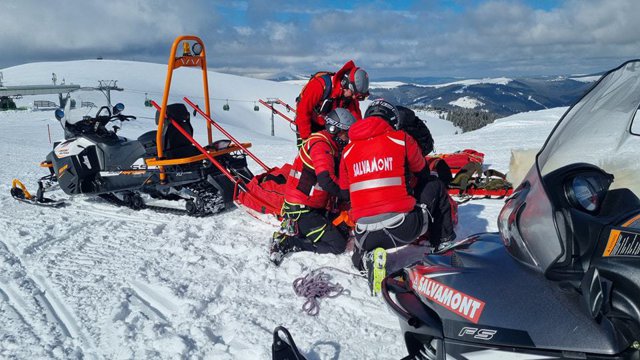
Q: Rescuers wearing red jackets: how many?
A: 3